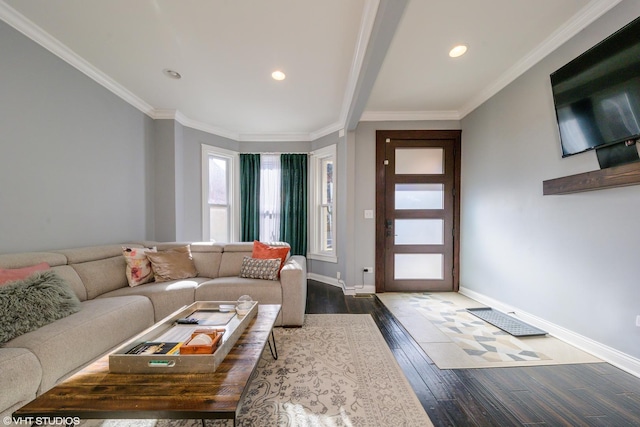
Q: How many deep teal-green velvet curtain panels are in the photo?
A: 2